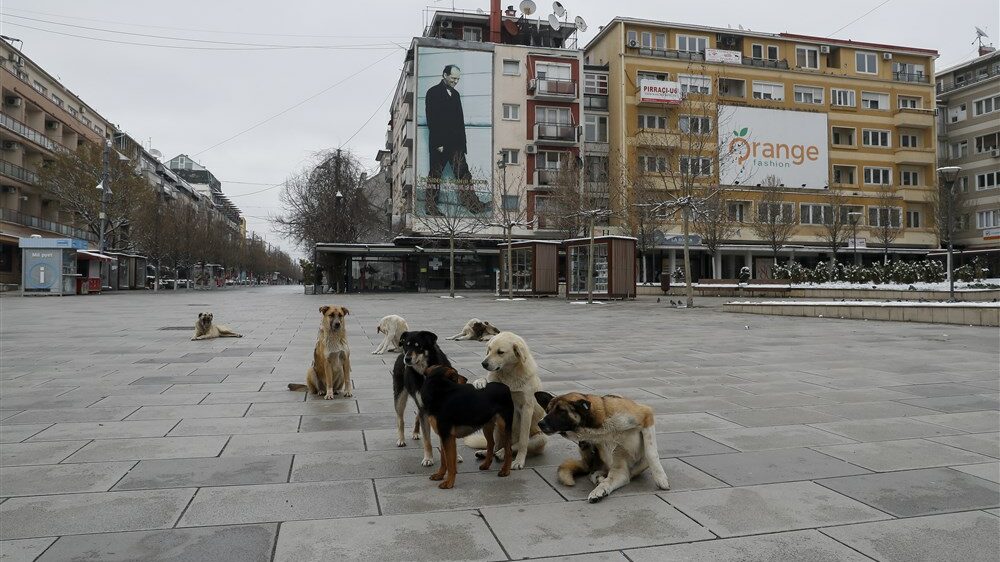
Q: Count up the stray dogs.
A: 8